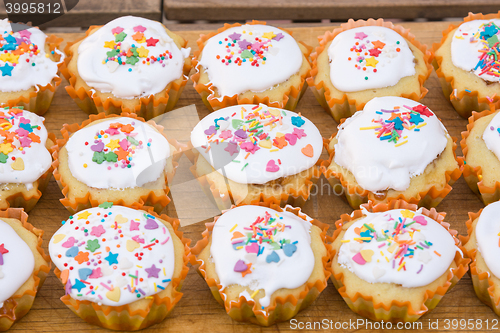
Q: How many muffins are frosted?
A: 15